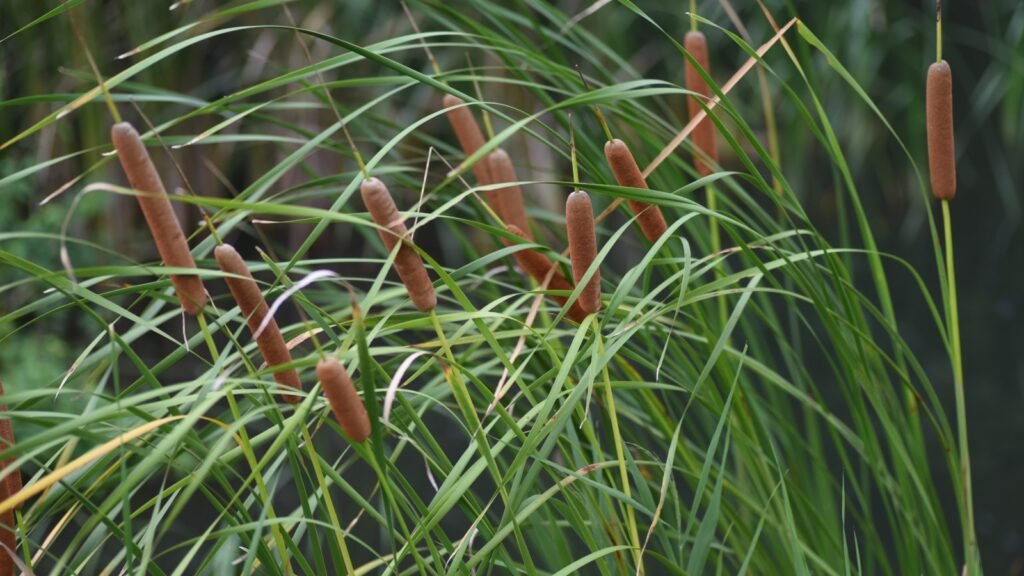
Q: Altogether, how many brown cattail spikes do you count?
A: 12